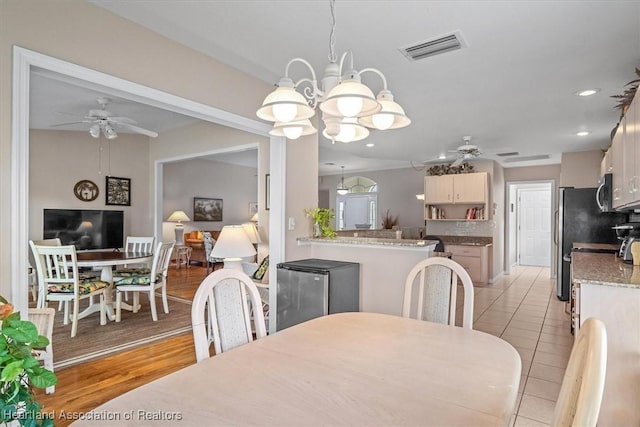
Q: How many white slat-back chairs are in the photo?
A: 4